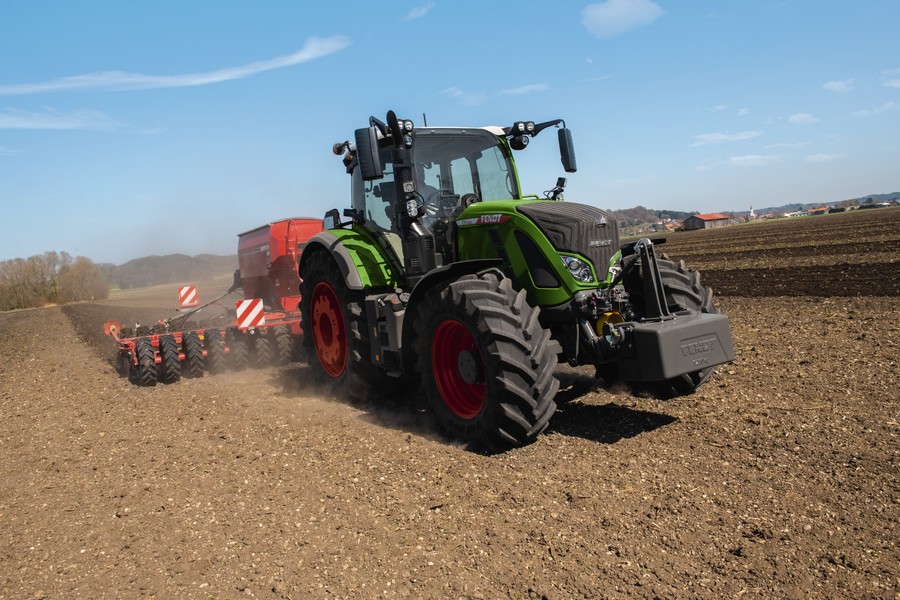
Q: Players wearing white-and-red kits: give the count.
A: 0